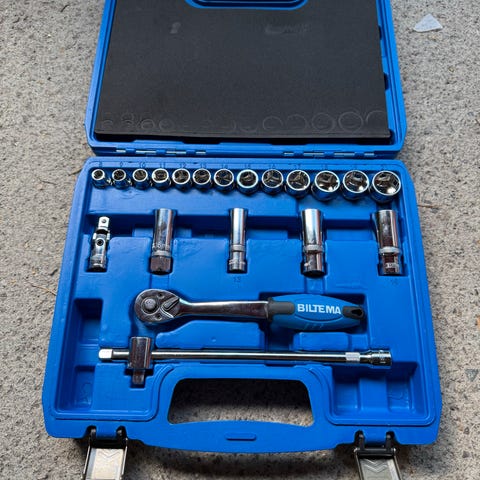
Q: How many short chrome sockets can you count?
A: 13